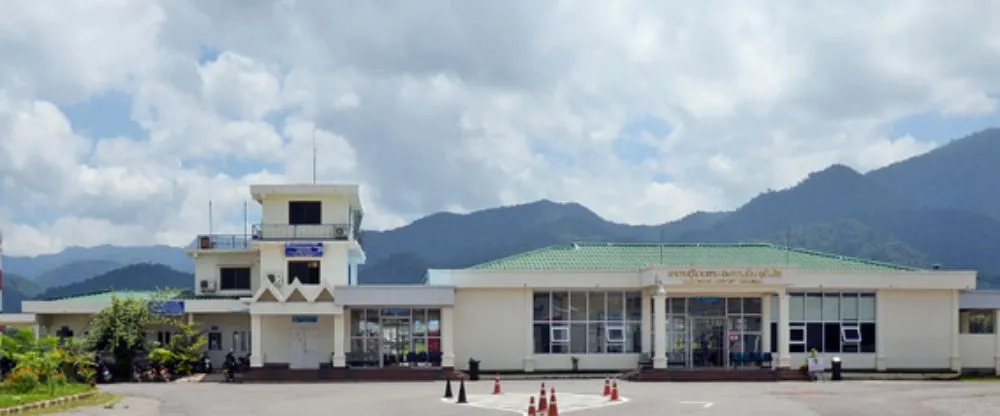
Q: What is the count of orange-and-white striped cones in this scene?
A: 6